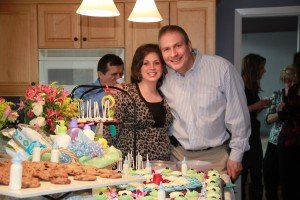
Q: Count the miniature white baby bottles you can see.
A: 7